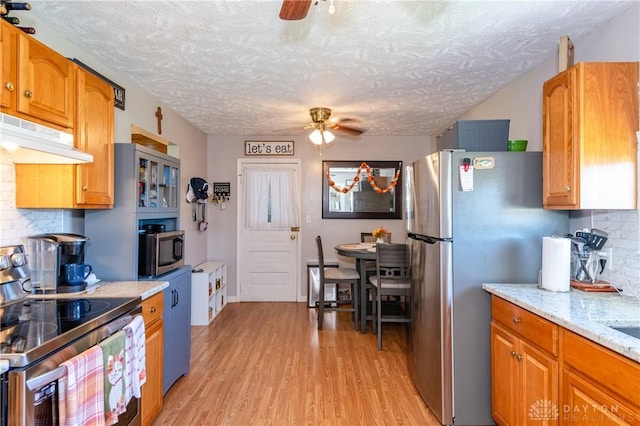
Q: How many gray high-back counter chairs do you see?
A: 3